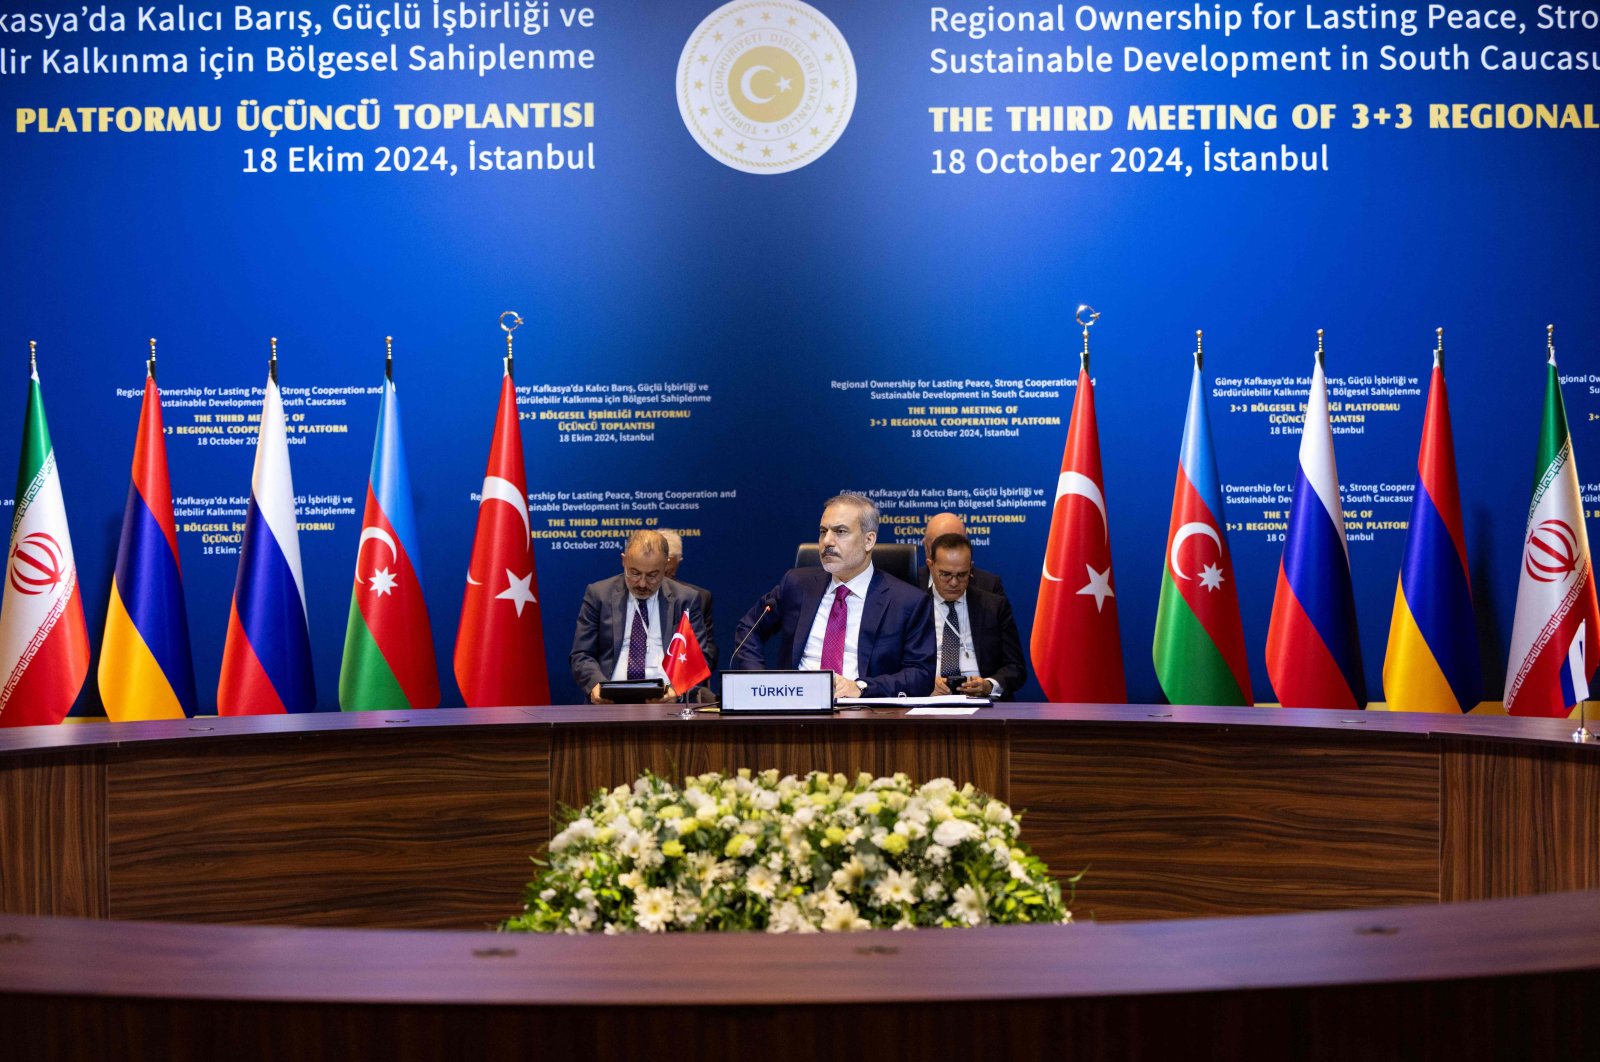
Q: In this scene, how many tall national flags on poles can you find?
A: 10